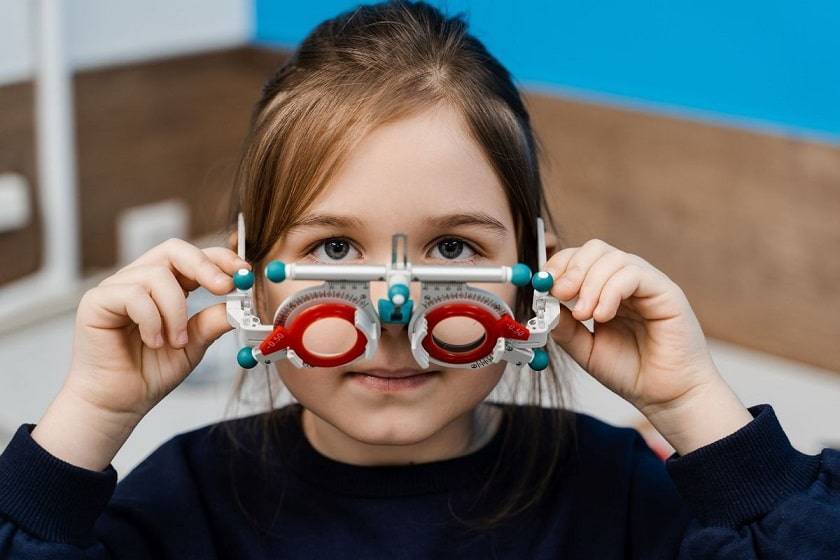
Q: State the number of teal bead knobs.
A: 7